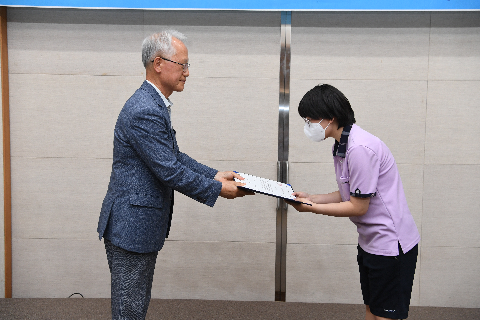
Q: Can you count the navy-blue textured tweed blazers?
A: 1